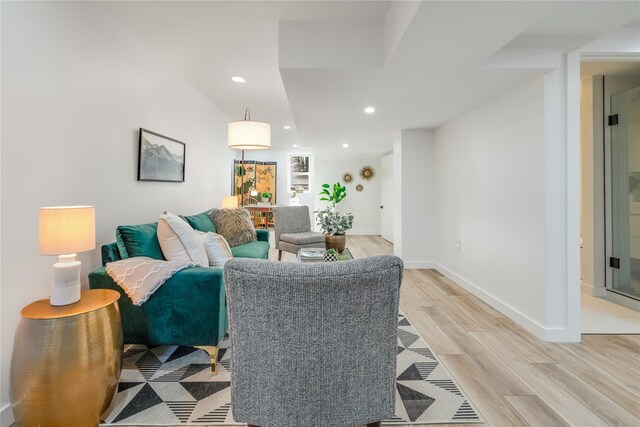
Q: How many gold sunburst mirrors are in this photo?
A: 3